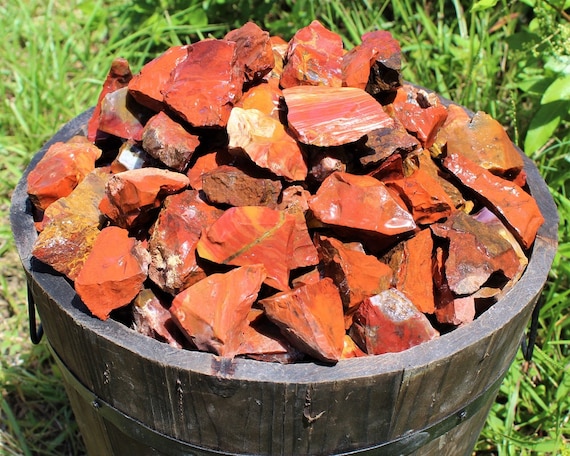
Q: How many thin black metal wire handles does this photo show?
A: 2